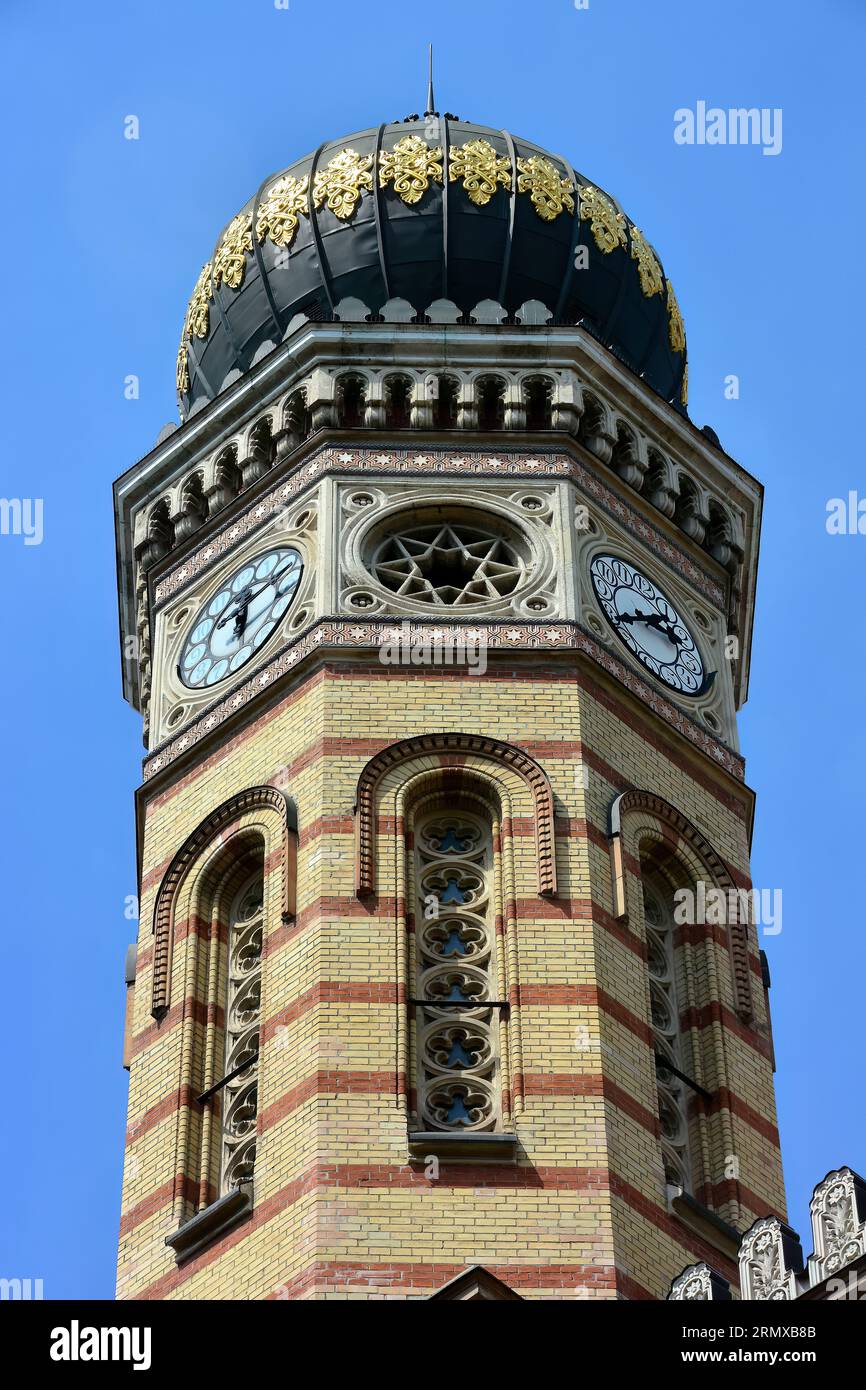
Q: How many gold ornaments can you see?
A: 12